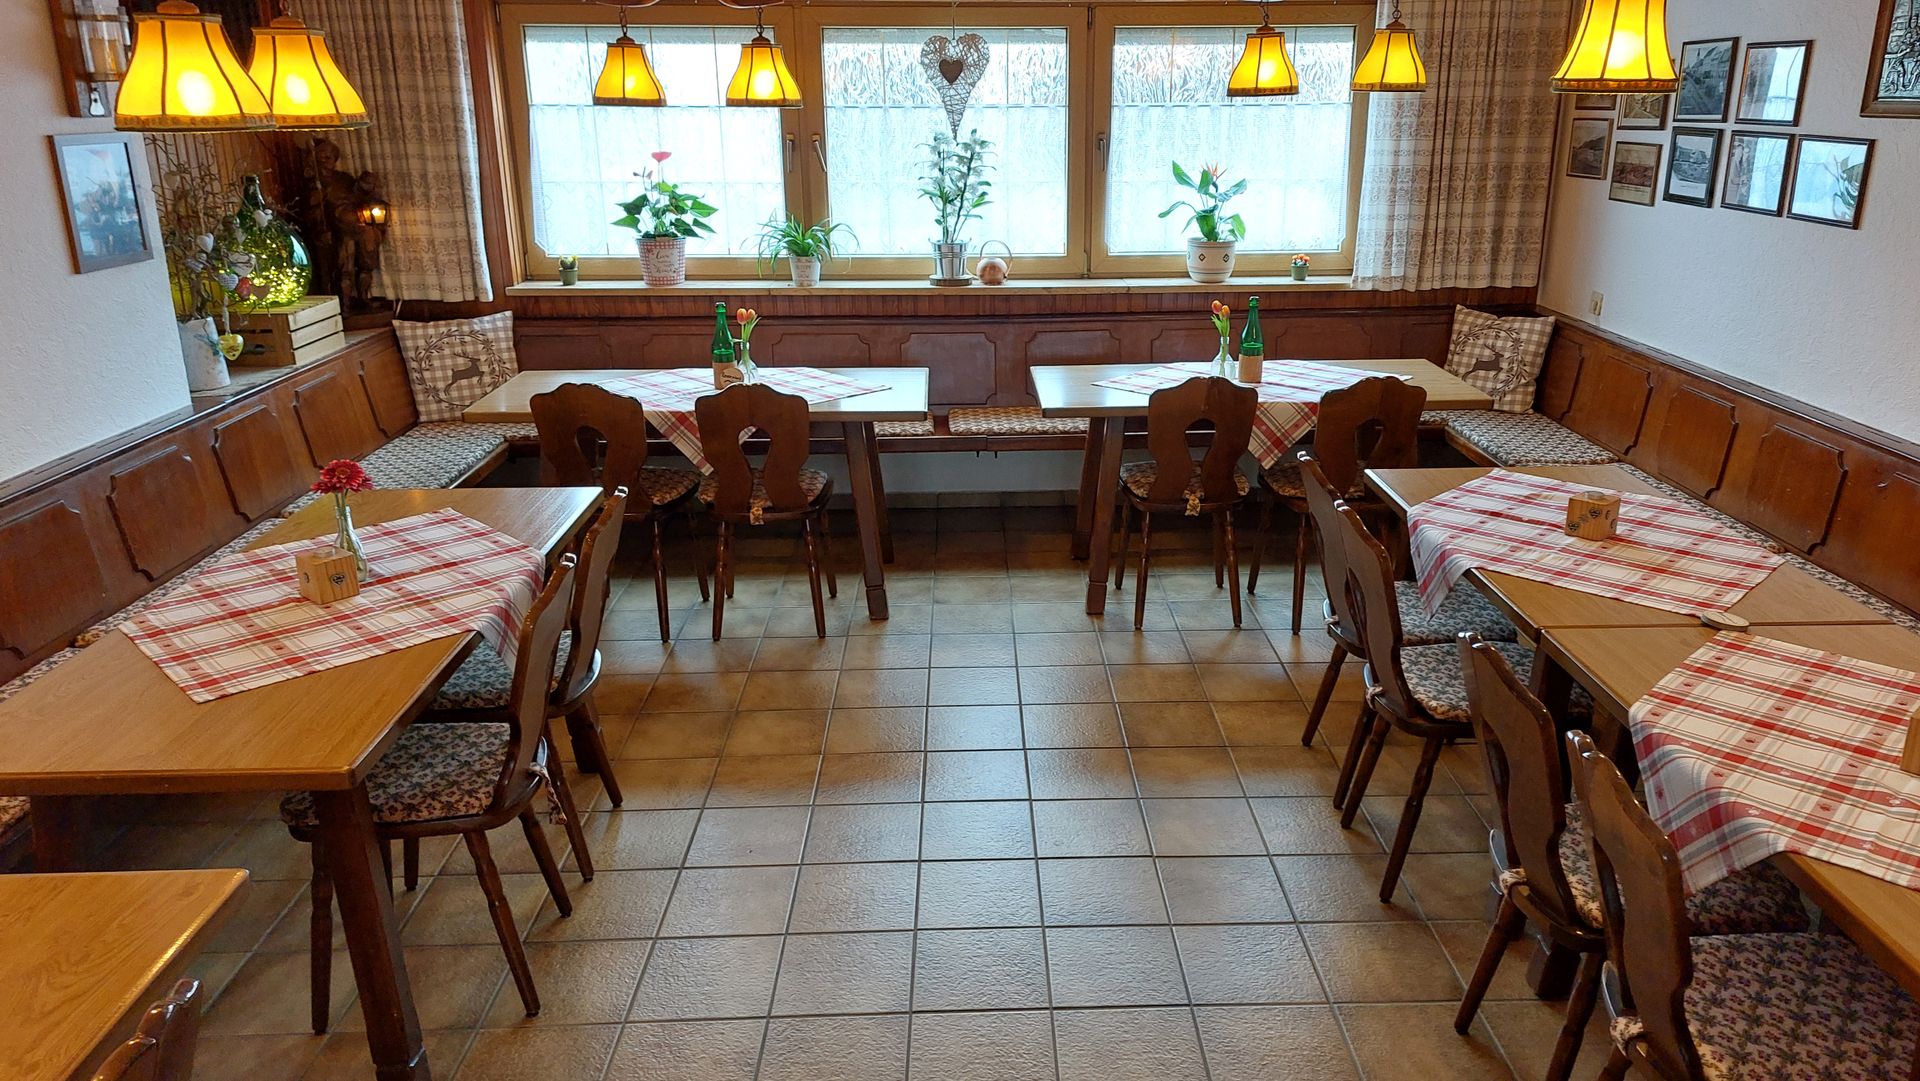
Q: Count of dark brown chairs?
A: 11